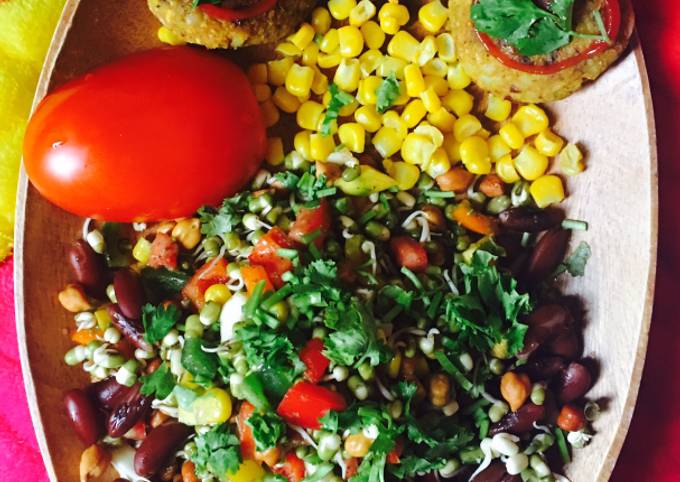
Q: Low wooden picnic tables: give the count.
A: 0